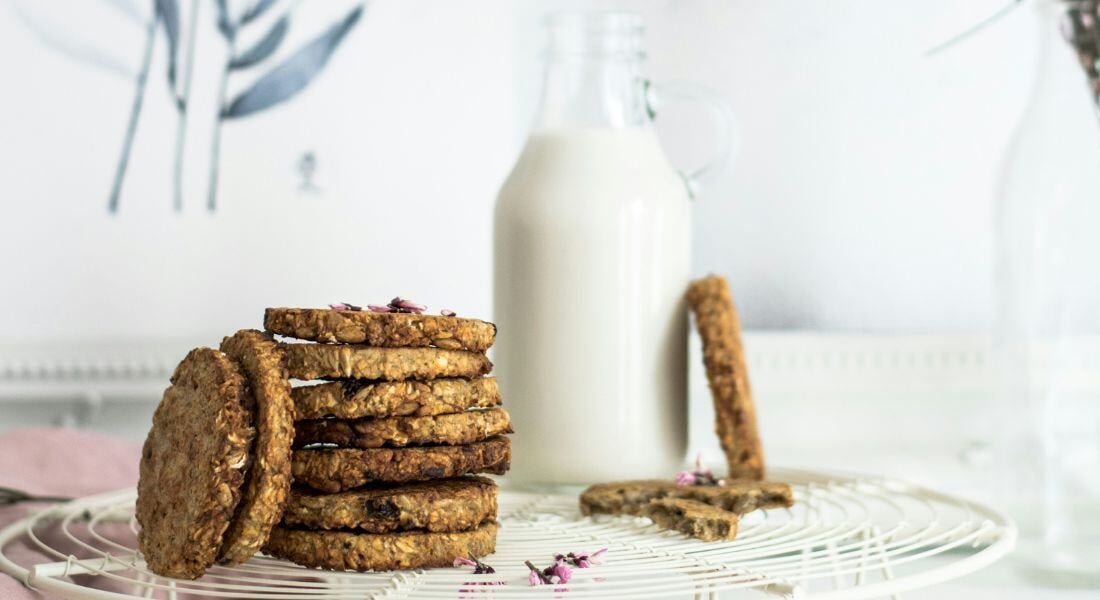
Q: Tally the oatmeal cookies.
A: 11